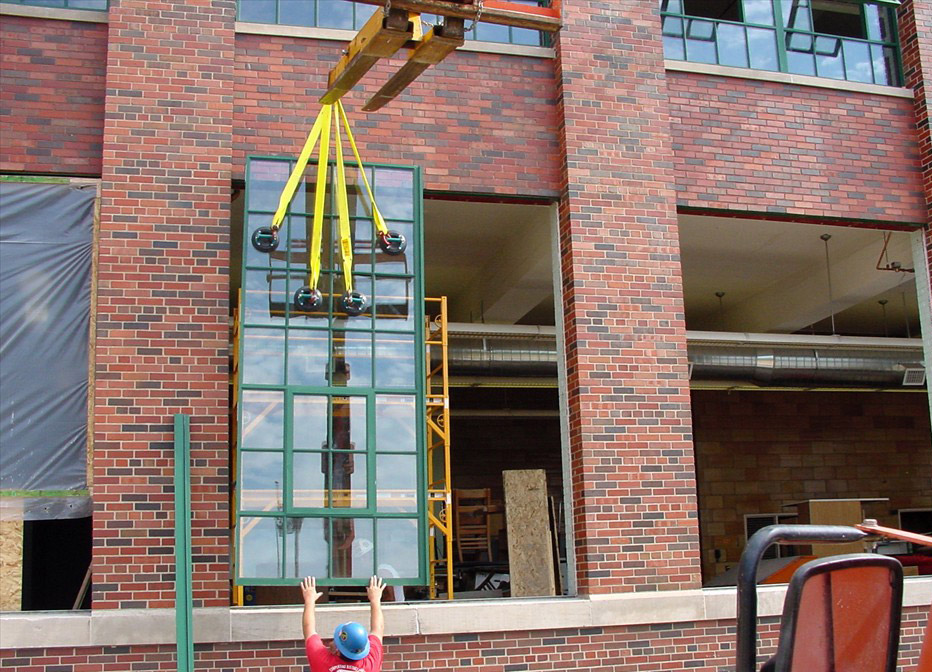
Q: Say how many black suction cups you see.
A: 4